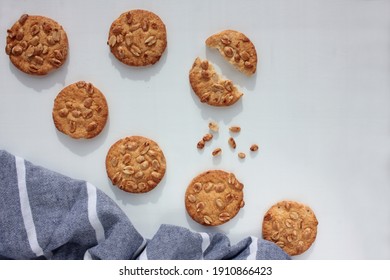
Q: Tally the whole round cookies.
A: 6